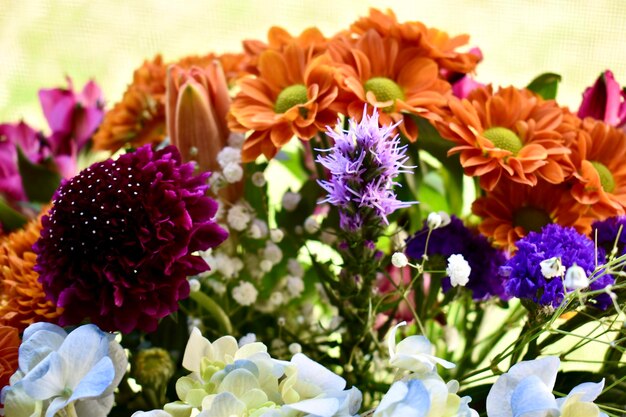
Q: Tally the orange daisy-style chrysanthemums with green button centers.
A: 5